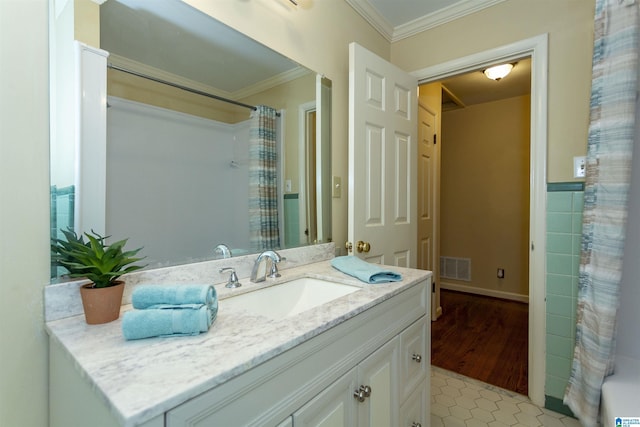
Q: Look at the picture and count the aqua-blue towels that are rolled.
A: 2